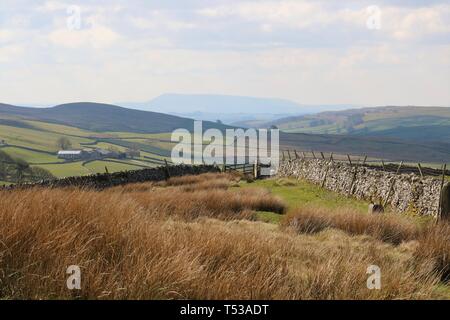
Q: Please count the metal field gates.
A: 1